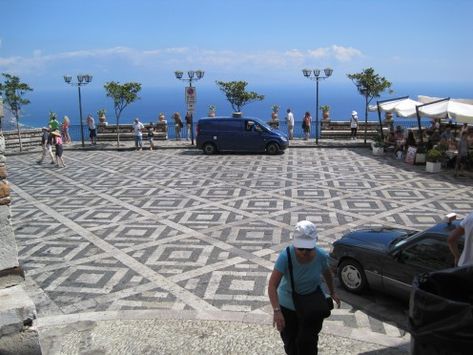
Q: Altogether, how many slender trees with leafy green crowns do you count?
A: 4